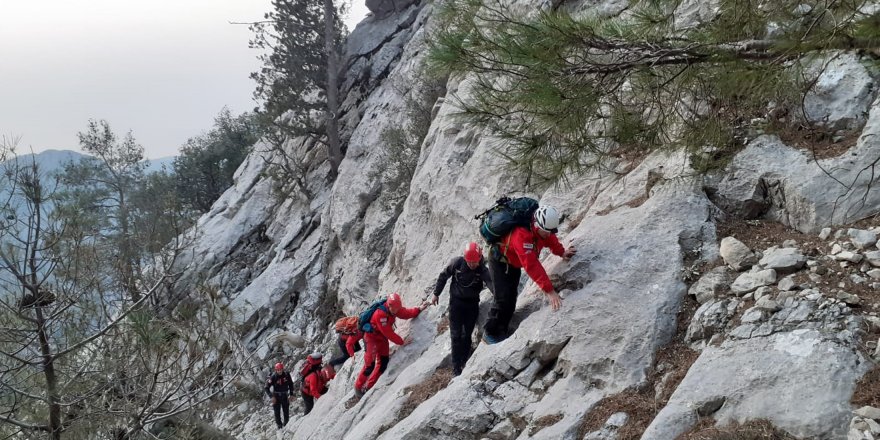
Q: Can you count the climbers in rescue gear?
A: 6